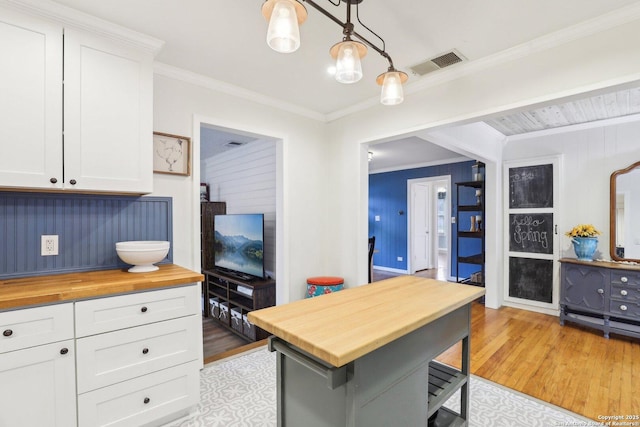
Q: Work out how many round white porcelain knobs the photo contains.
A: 4